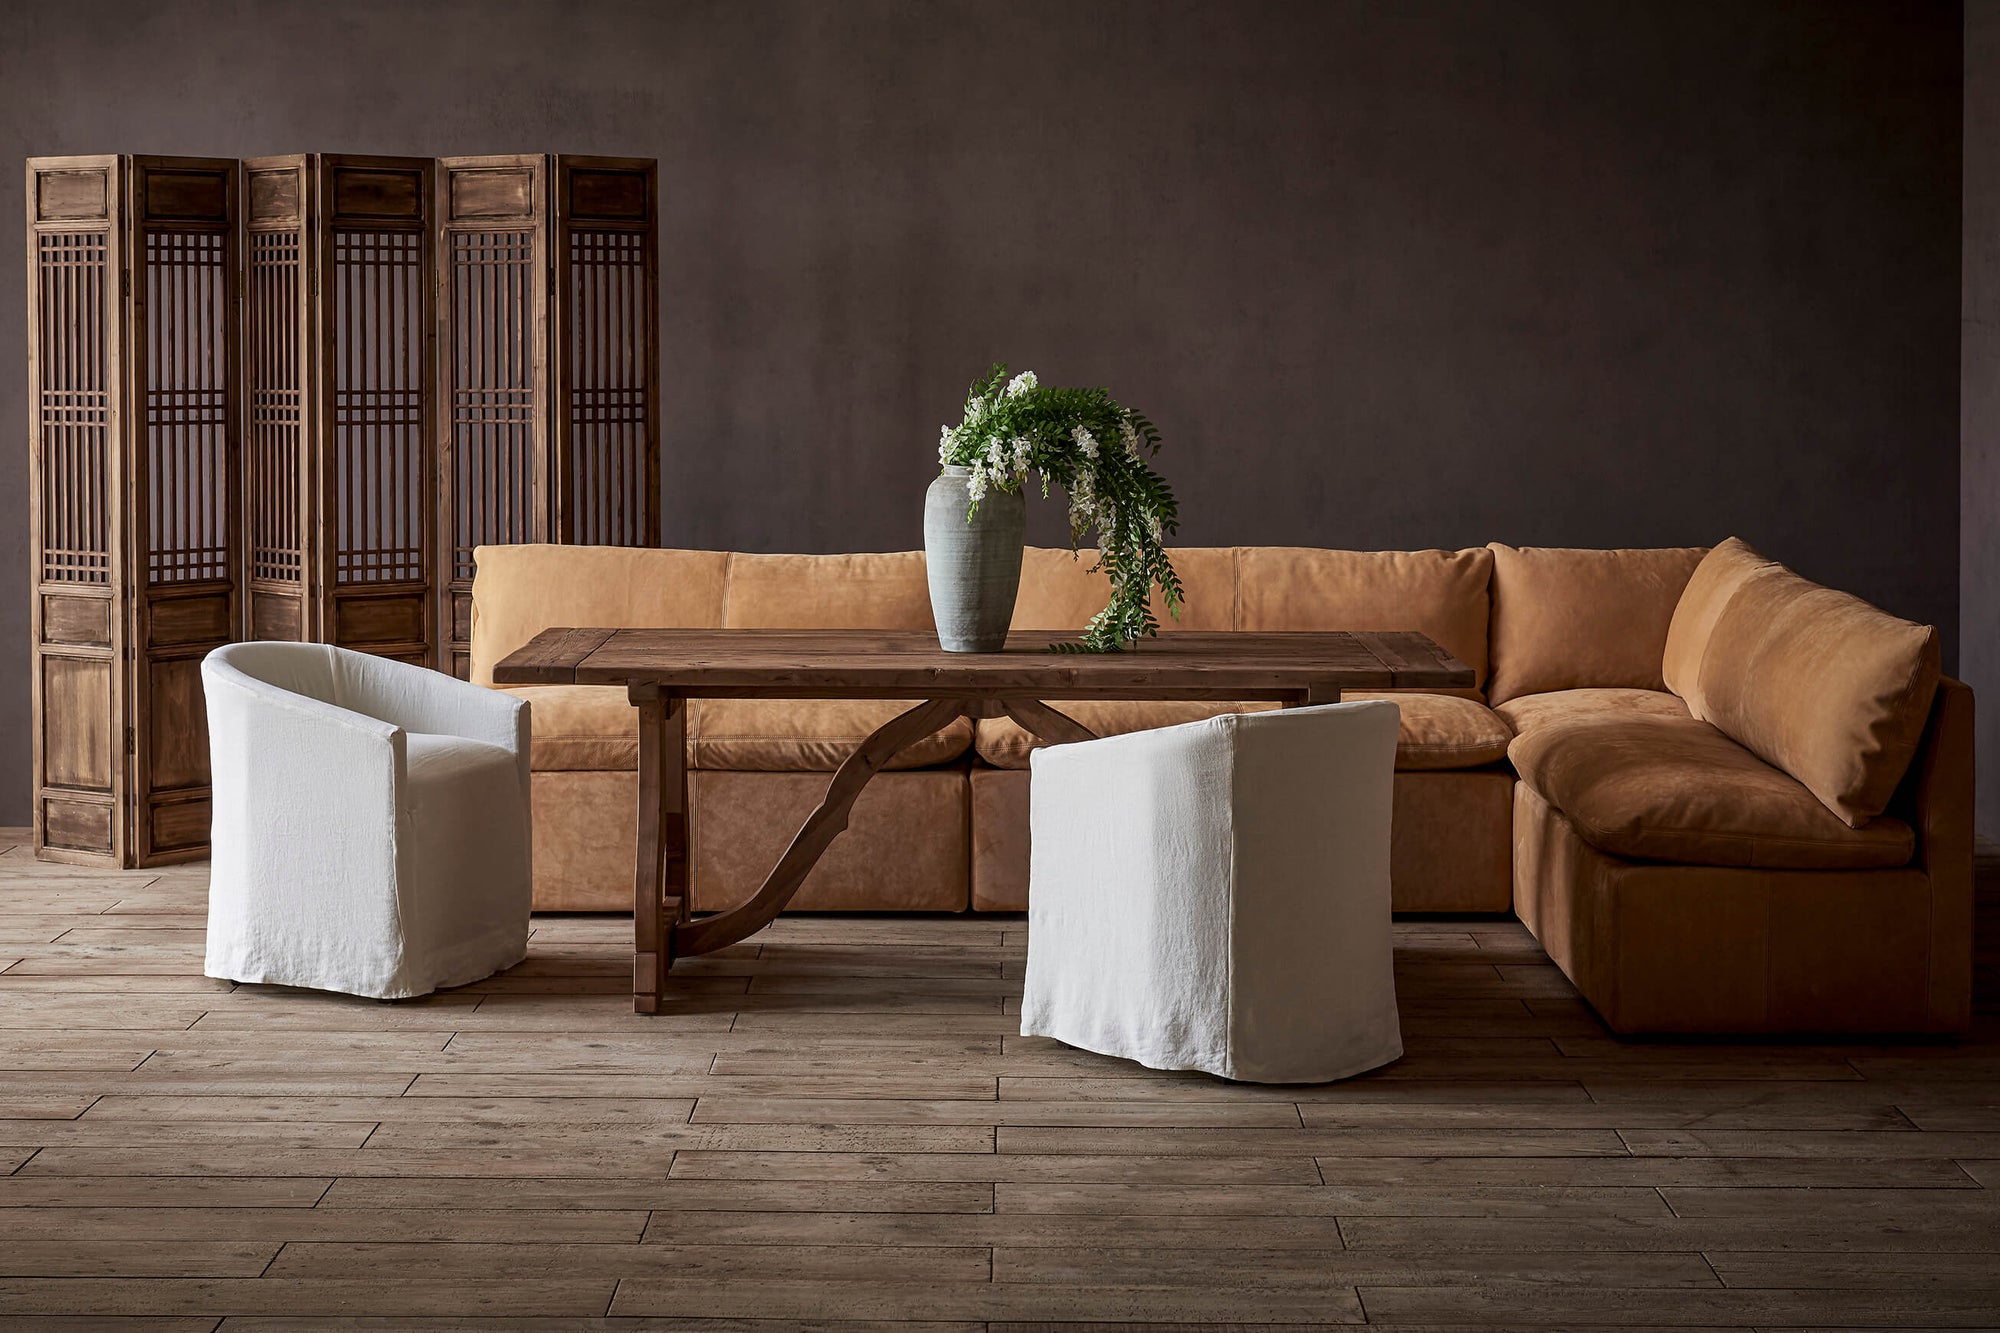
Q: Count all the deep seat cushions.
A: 4